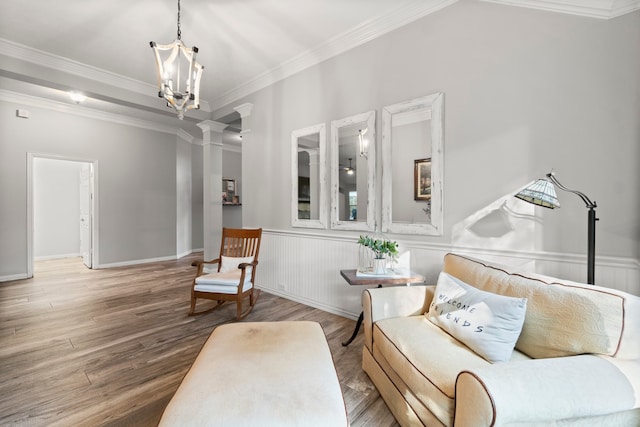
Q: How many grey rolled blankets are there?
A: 0